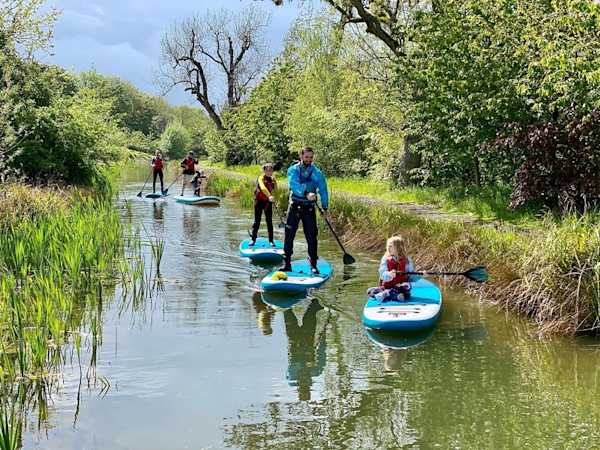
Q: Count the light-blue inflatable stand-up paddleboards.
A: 5